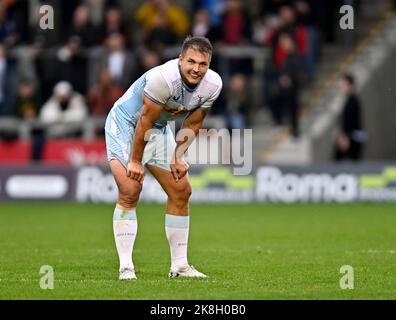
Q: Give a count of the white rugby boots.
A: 2